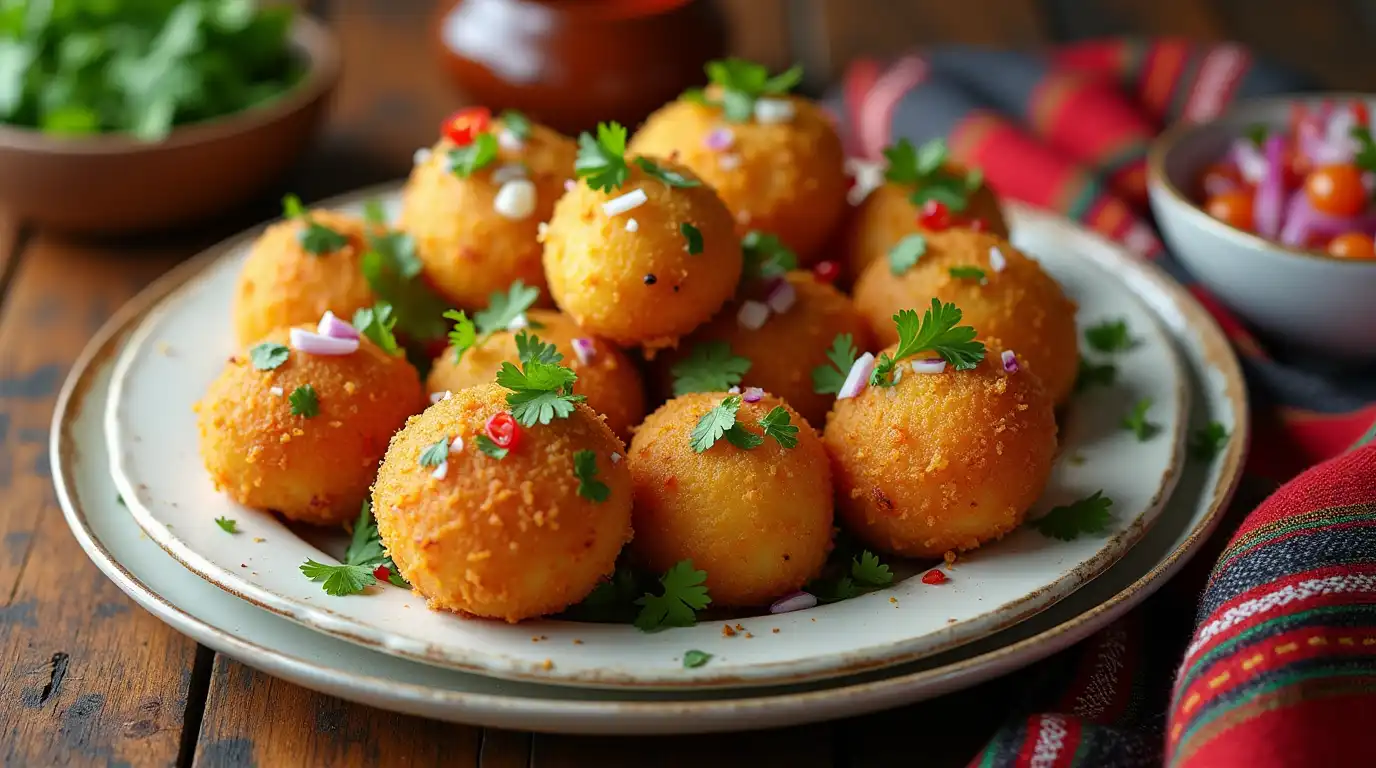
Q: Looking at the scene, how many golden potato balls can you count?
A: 12